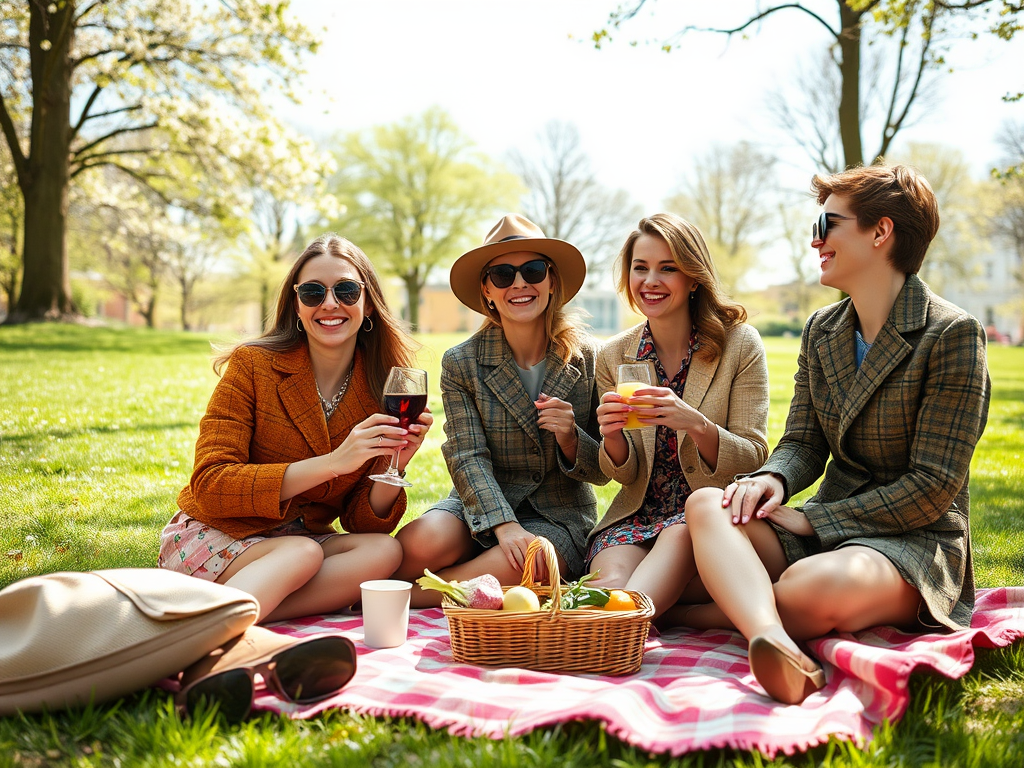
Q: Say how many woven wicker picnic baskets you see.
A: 1